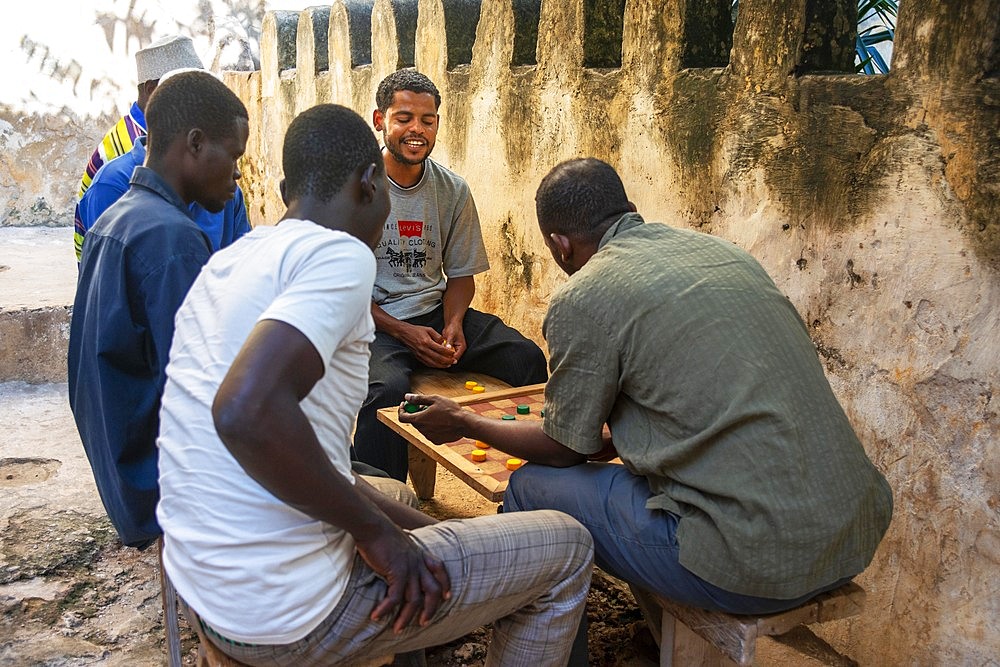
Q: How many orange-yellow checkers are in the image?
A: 5